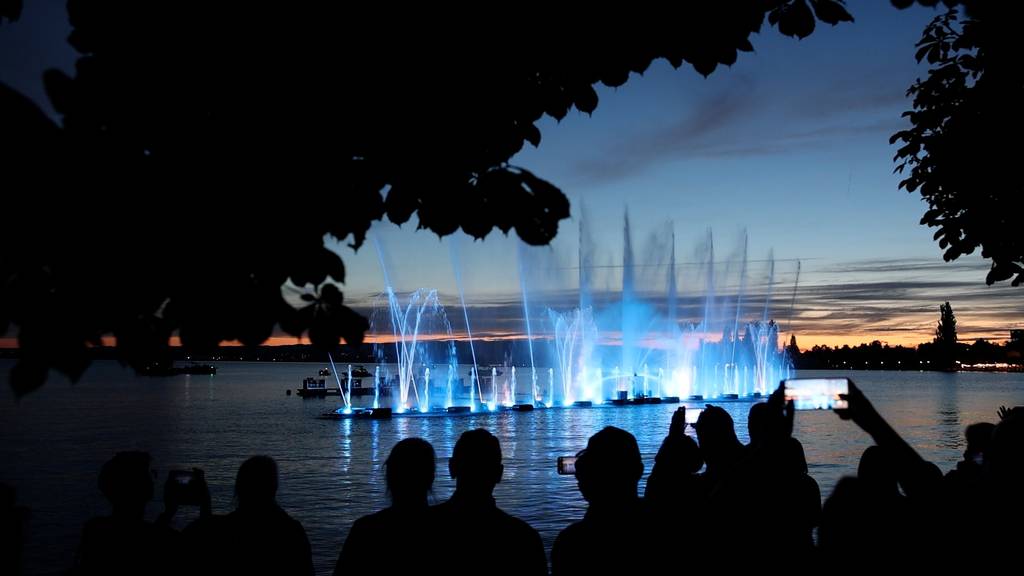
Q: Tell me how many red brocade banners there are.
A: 0